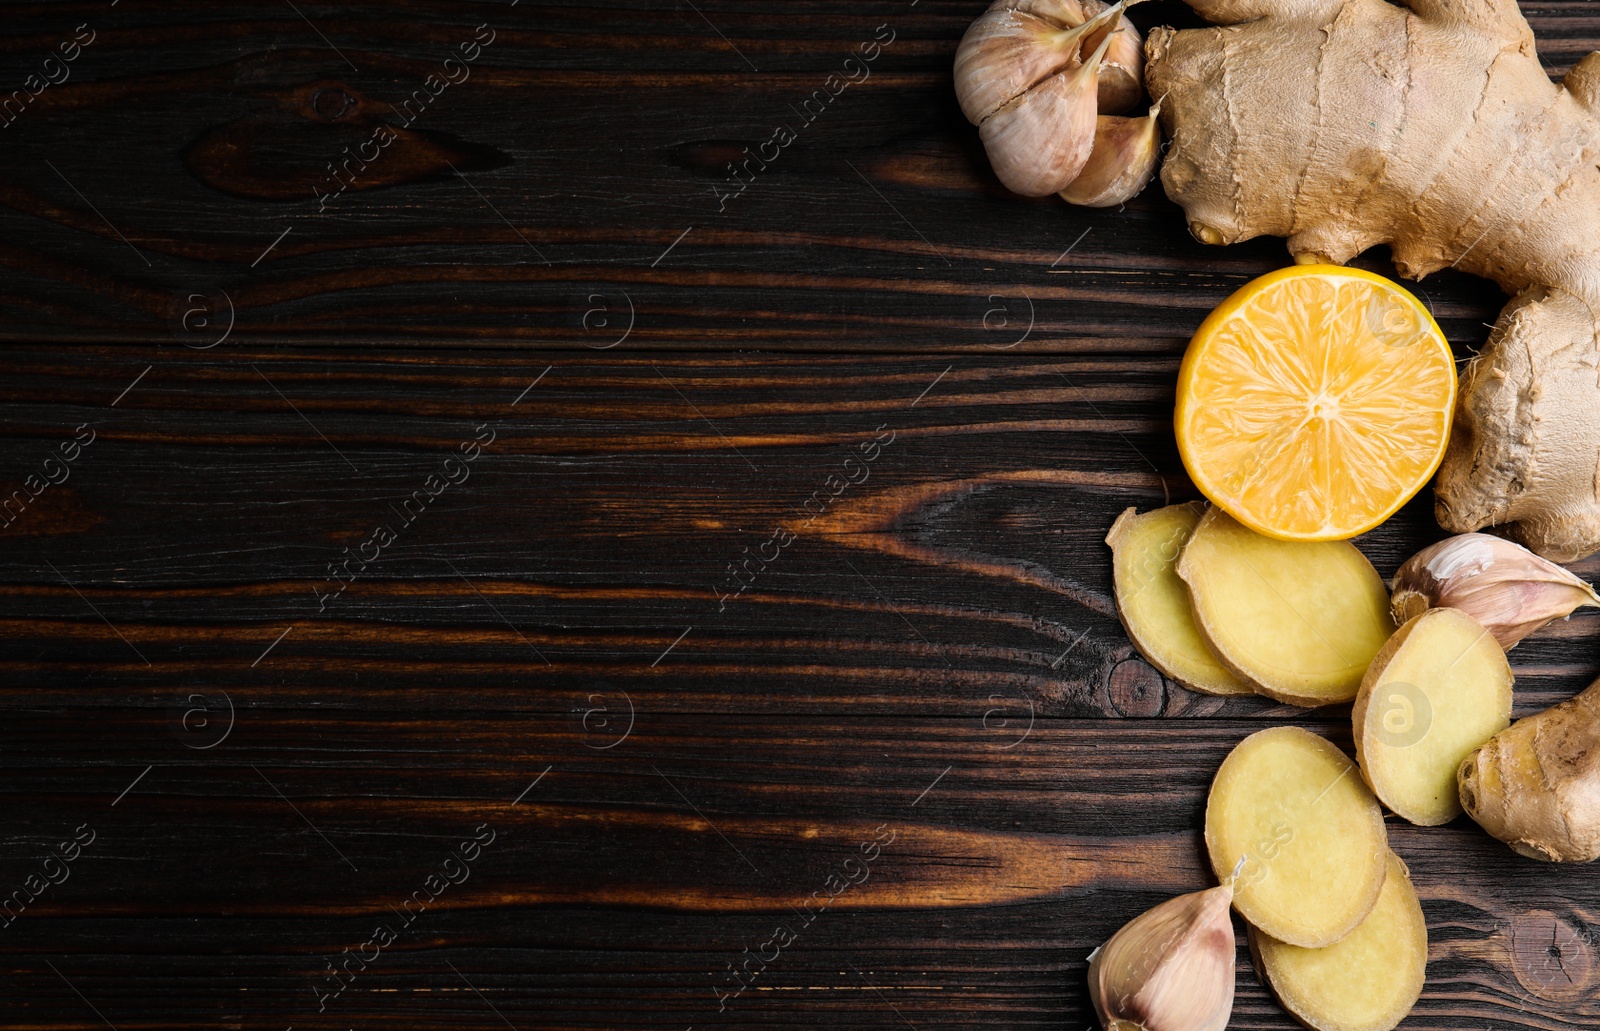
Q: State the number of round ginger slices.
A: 5